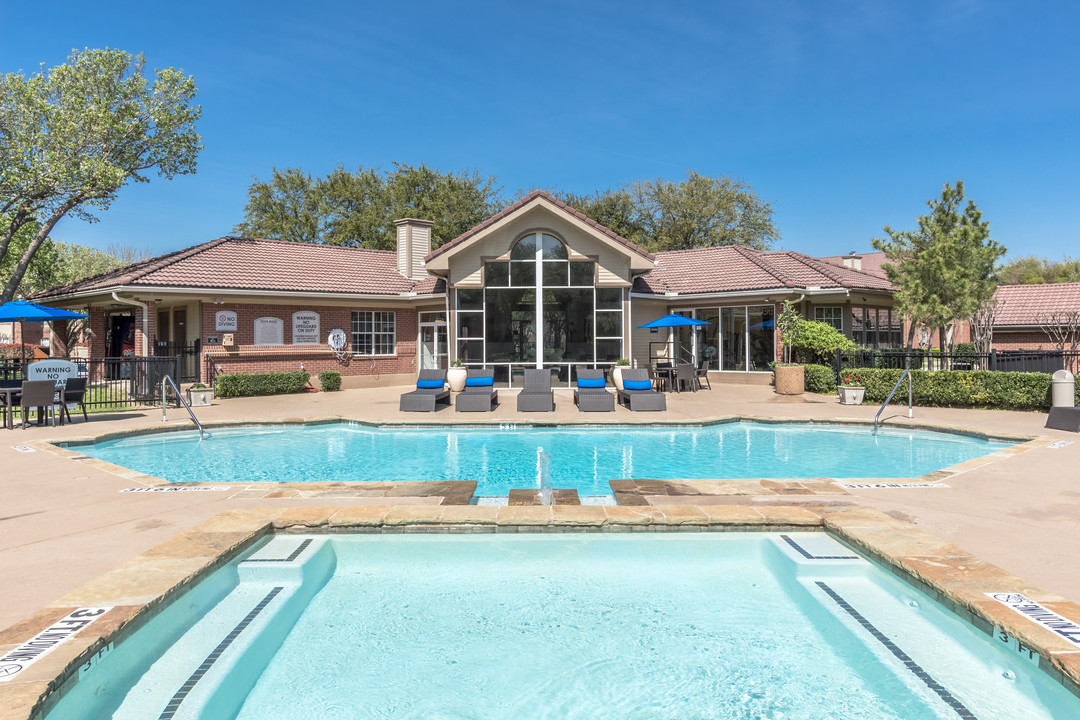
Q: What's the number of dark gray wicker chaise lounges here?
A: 5